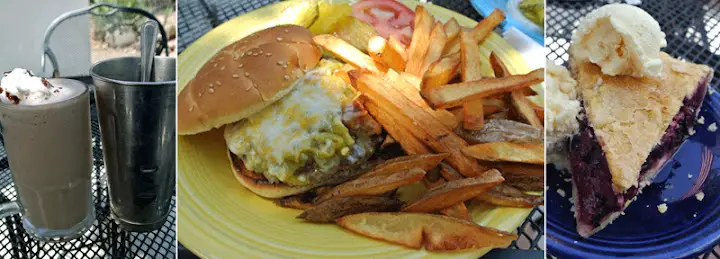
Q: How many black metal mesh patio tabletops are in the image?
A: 3